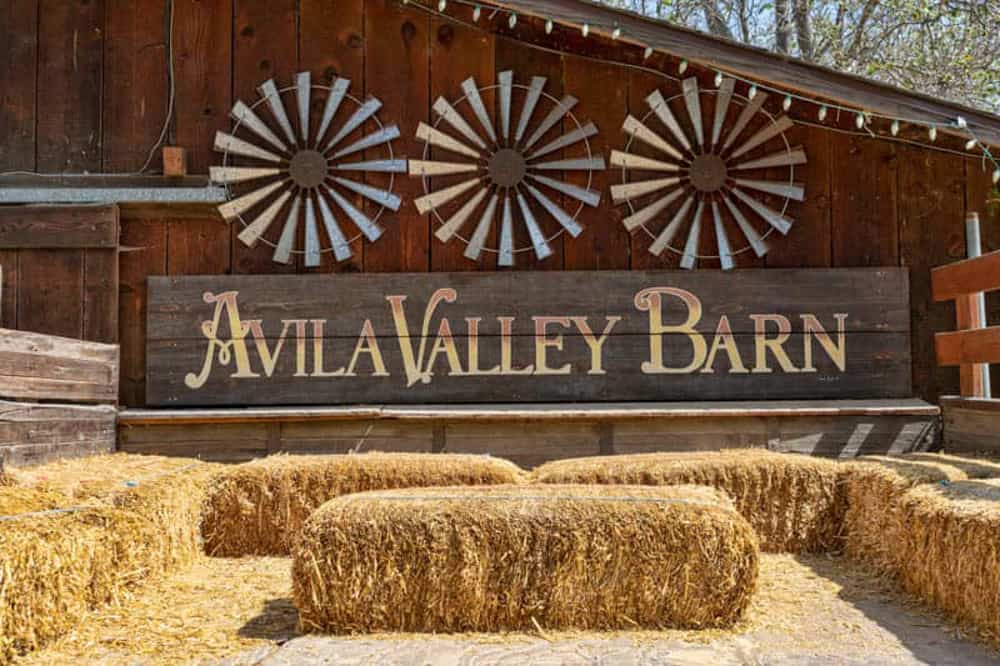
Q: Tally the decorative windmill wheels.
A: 3